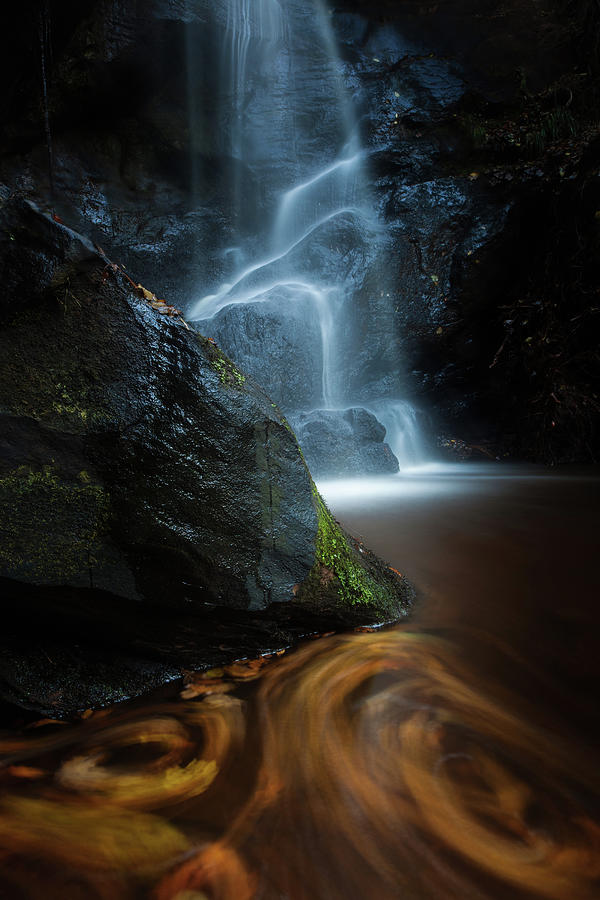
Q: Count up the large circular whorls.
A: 2